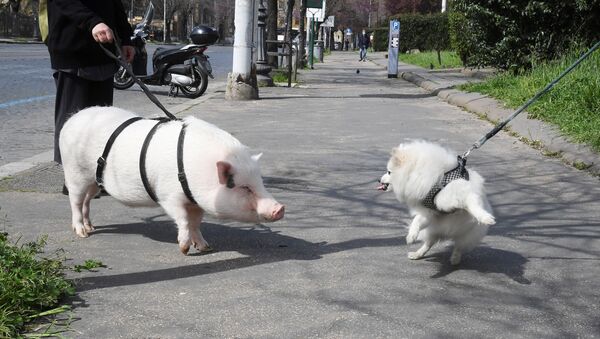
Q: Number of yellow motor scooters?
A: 0